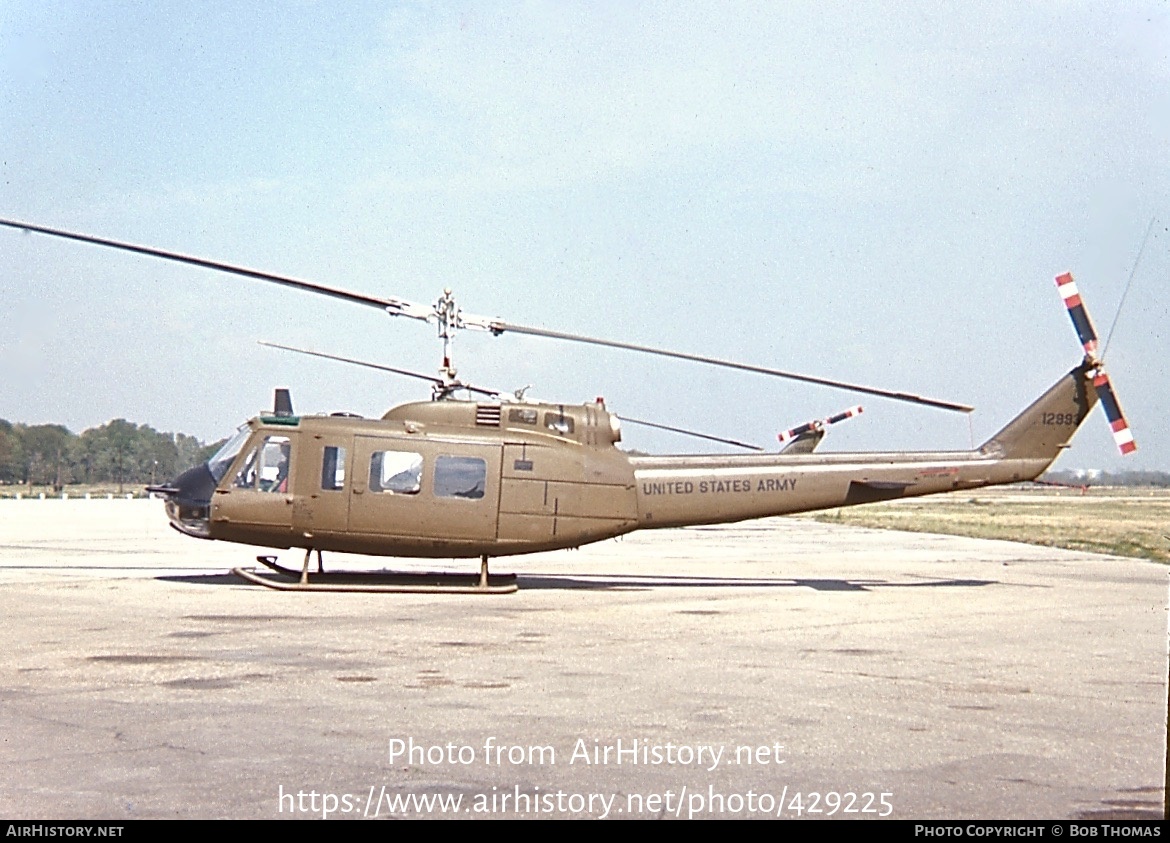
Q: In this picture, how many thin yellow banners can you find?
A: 0